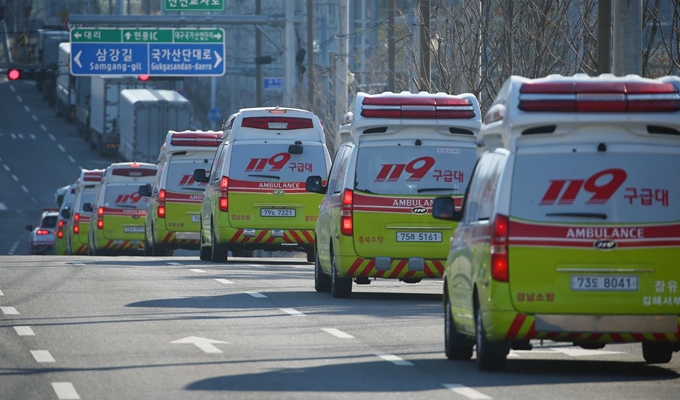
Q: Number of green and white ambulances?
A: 7